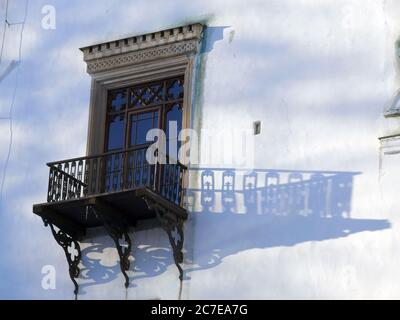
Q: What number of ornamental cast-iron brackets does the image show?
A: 3